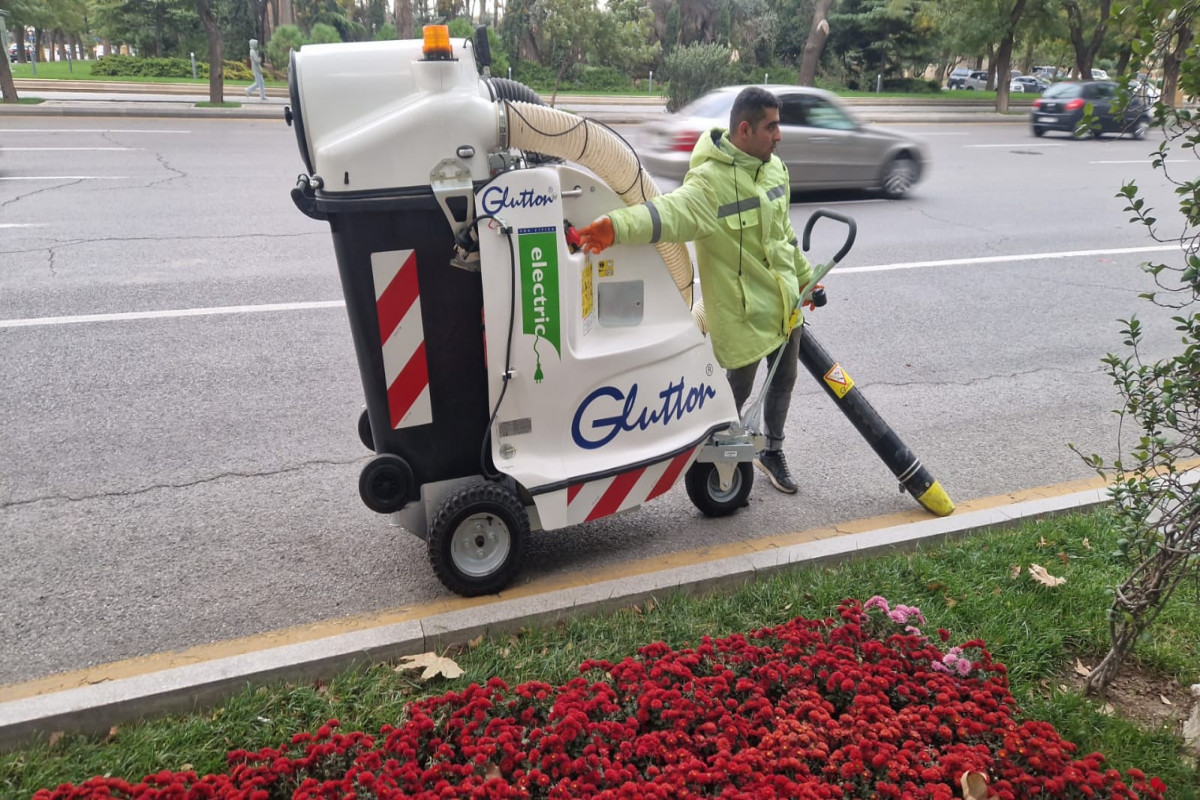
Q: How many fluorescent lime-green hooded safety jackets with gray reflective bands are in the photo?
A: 1